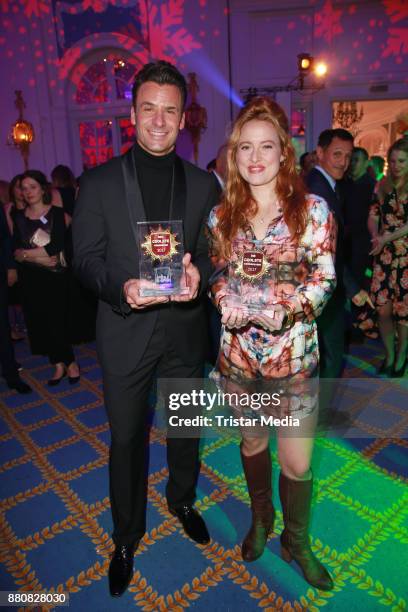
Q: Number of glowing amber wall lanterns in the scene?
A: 1